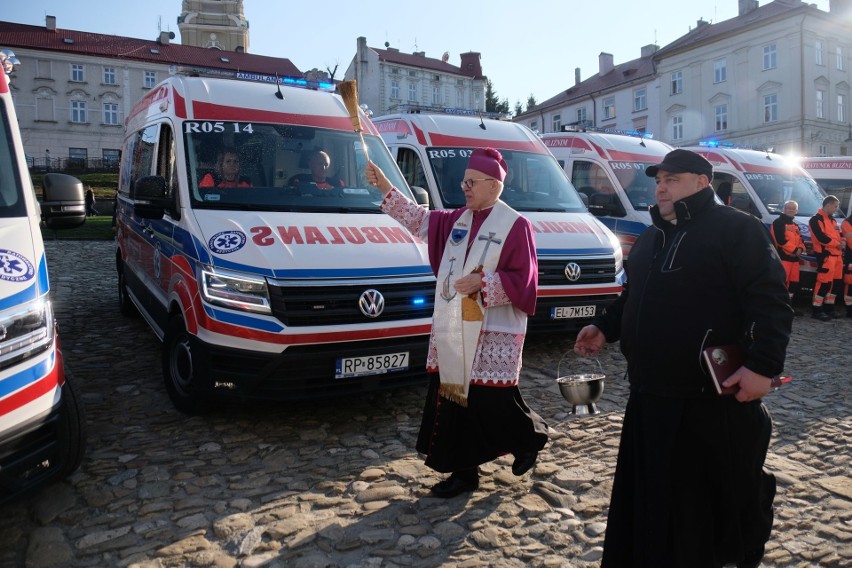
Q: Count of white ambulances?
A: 6